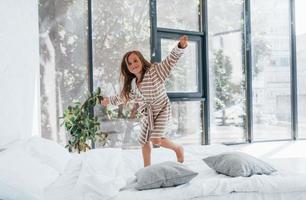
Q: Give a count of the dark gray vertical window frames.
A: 5